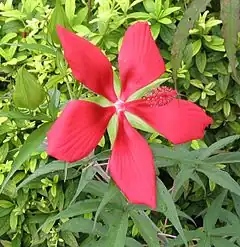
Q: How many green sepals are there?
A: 5